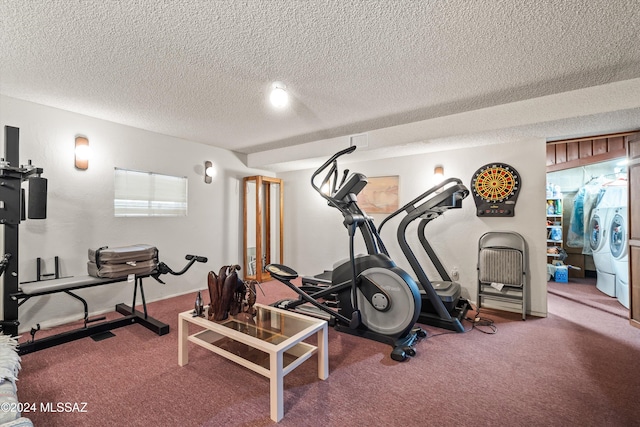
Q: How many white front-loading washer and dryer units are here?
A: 2